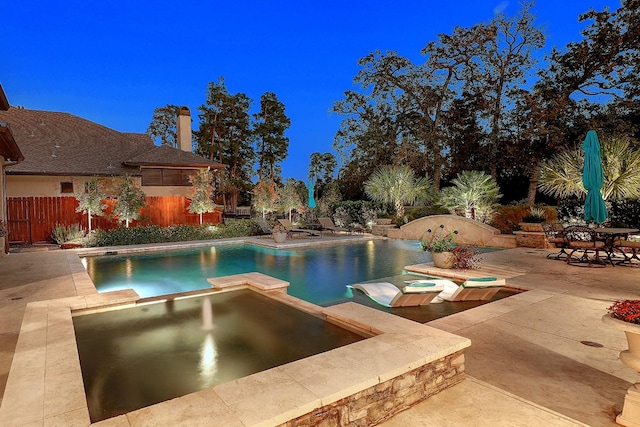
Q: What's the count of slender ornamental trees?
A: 5